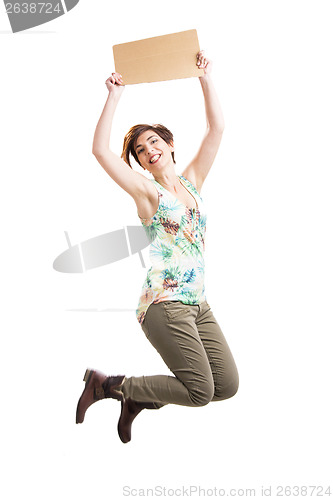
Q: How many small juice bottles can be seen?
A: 0